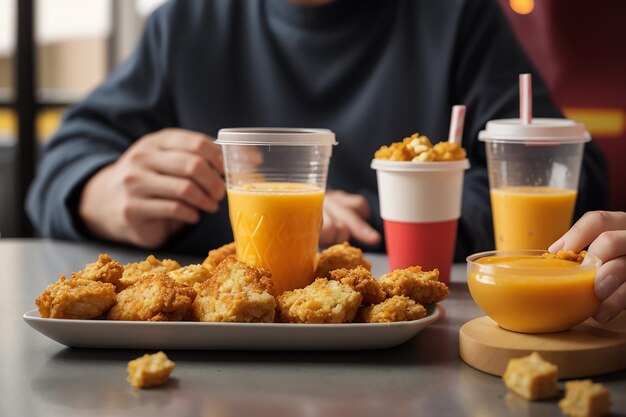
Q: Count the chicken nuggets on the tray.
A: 12